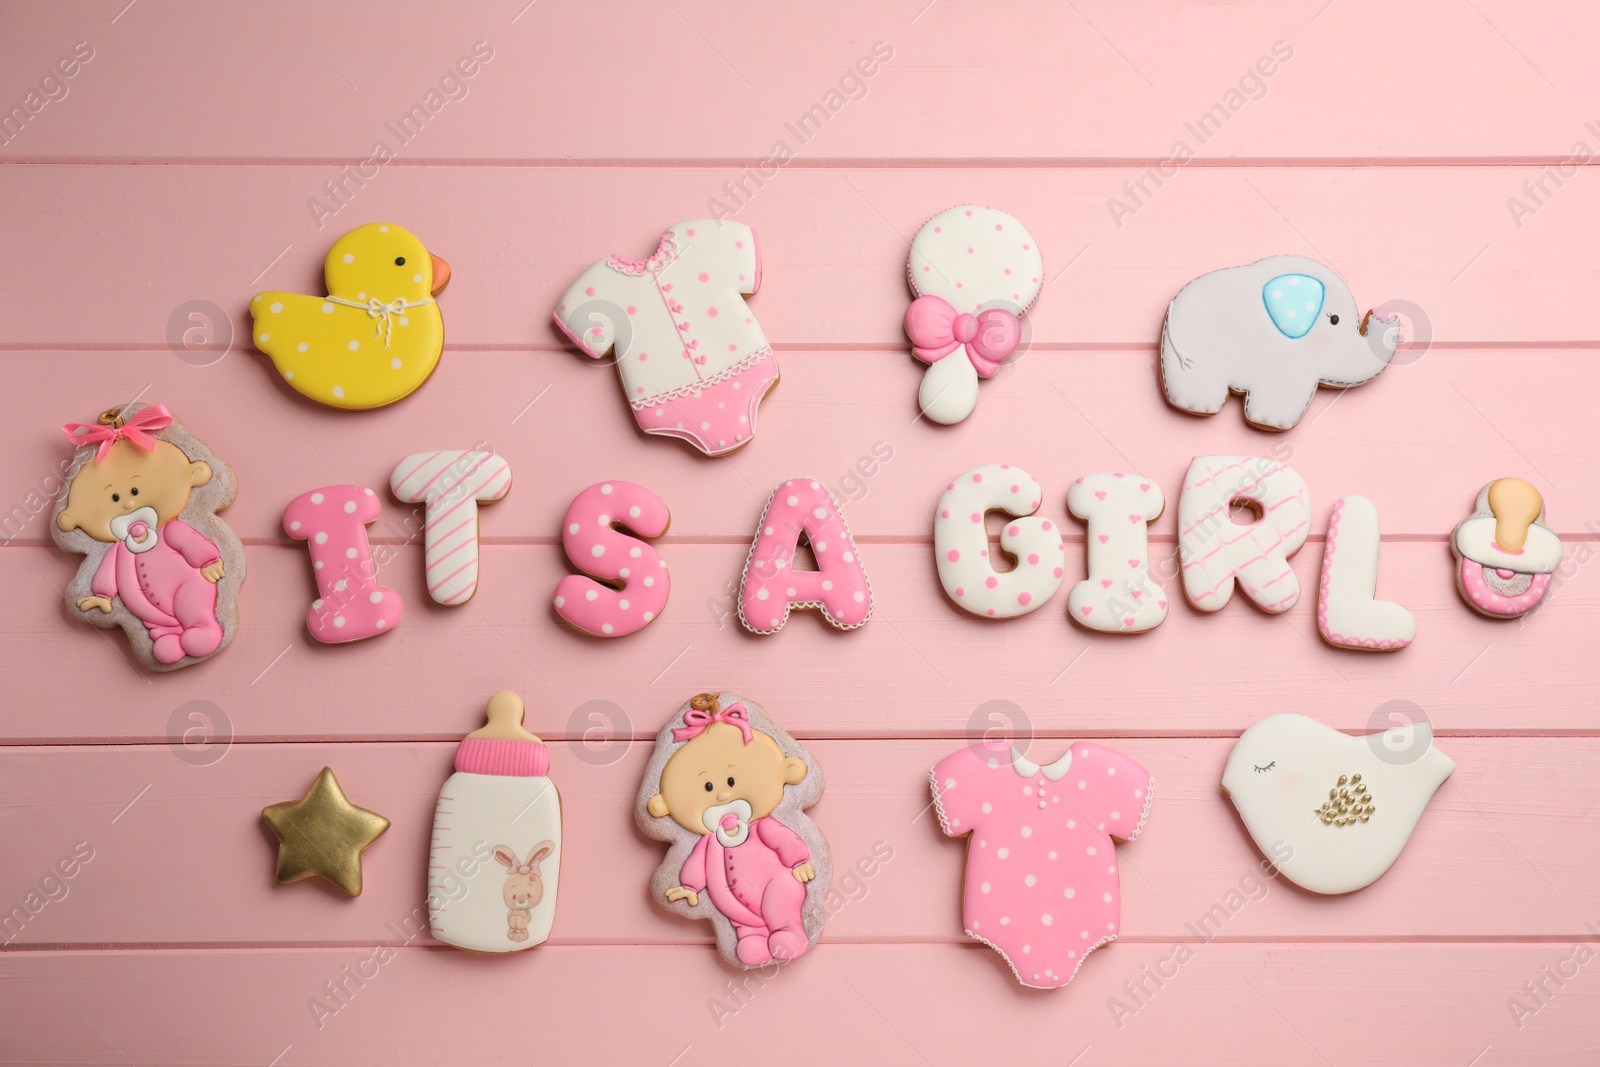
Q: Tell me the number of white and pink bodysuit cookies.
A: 2